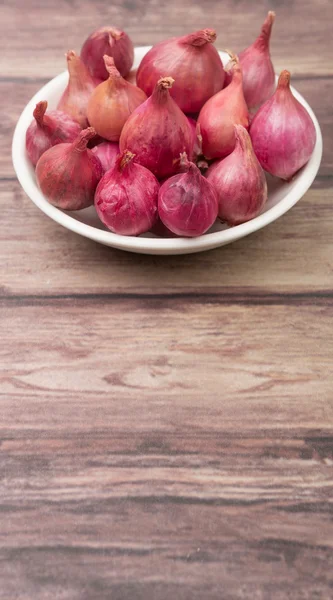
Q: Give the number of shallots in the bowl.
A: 14